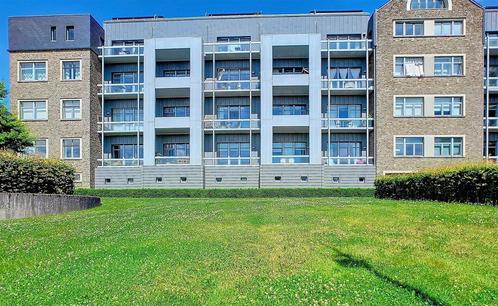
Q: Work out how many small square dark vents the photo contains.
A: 10